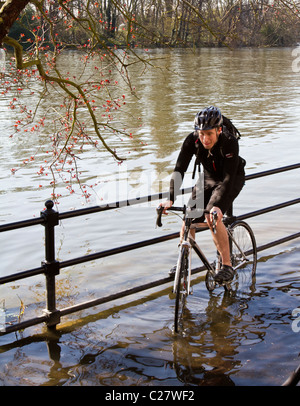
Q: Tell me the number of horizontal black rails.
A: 3